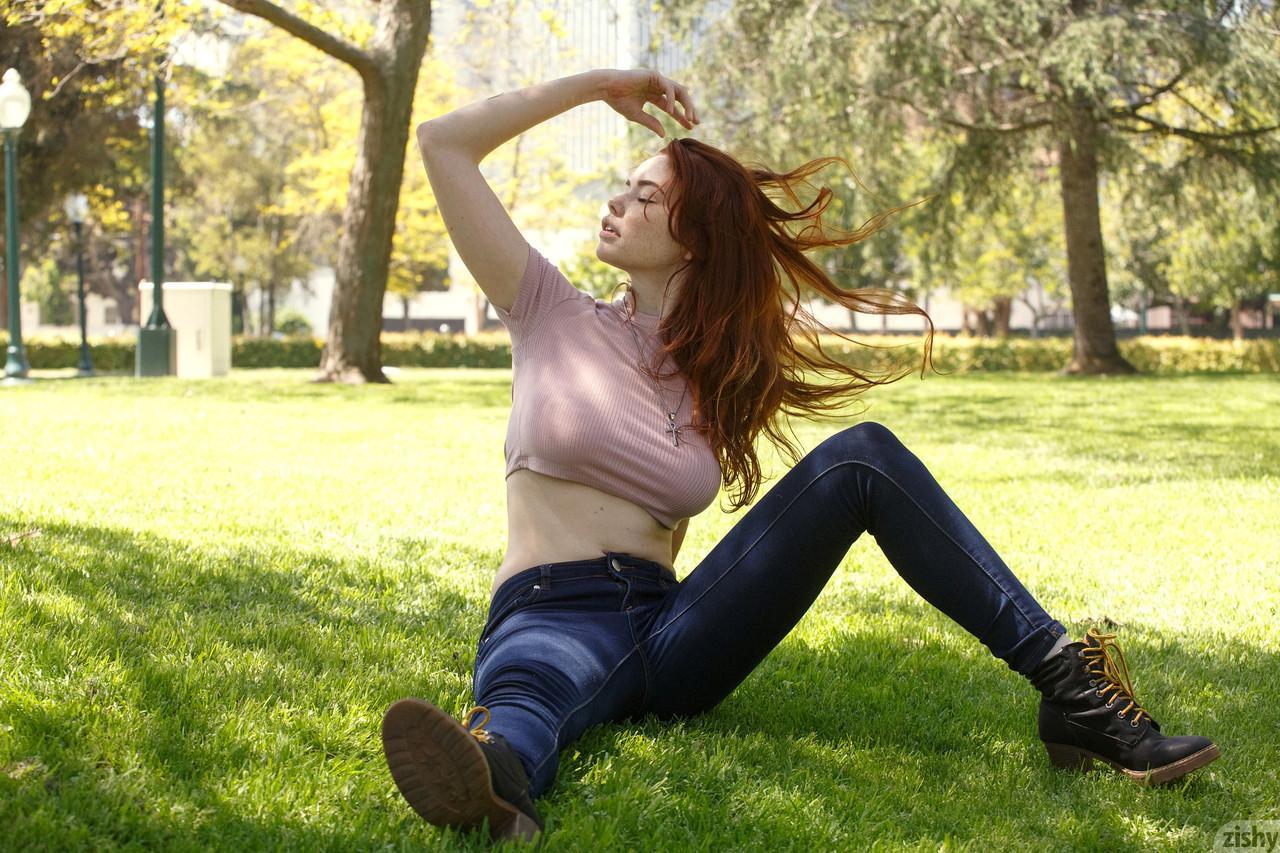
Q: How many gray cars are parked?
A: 0